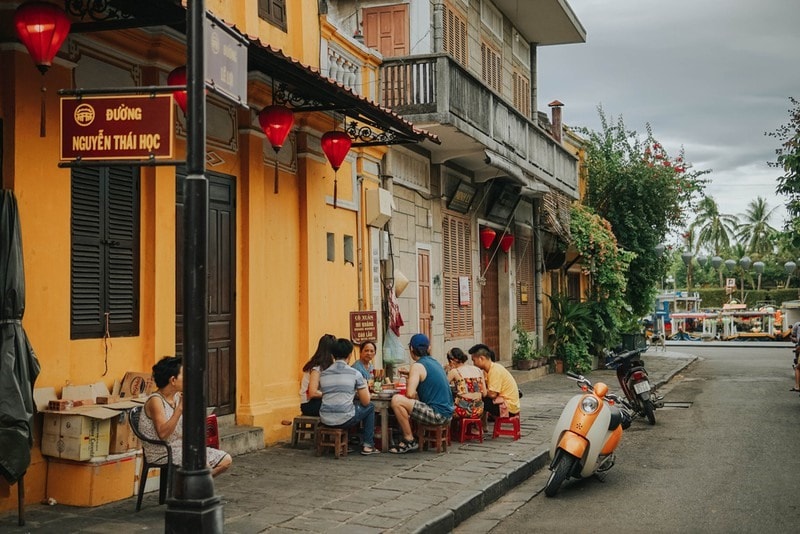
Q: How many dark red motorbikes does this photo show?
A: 1